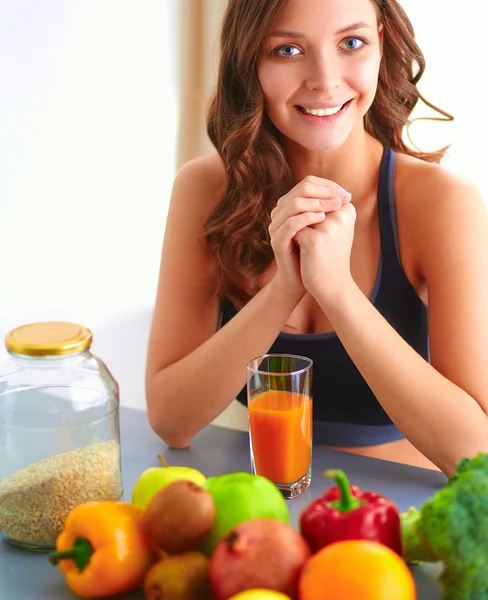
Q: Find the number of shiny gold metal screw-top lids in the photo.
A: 1